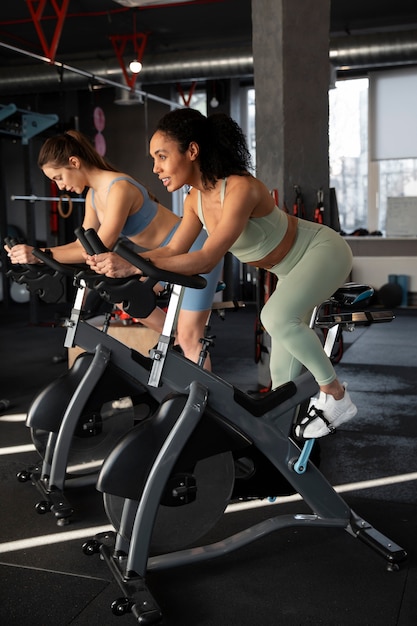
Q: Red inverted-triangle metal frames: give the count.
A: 3